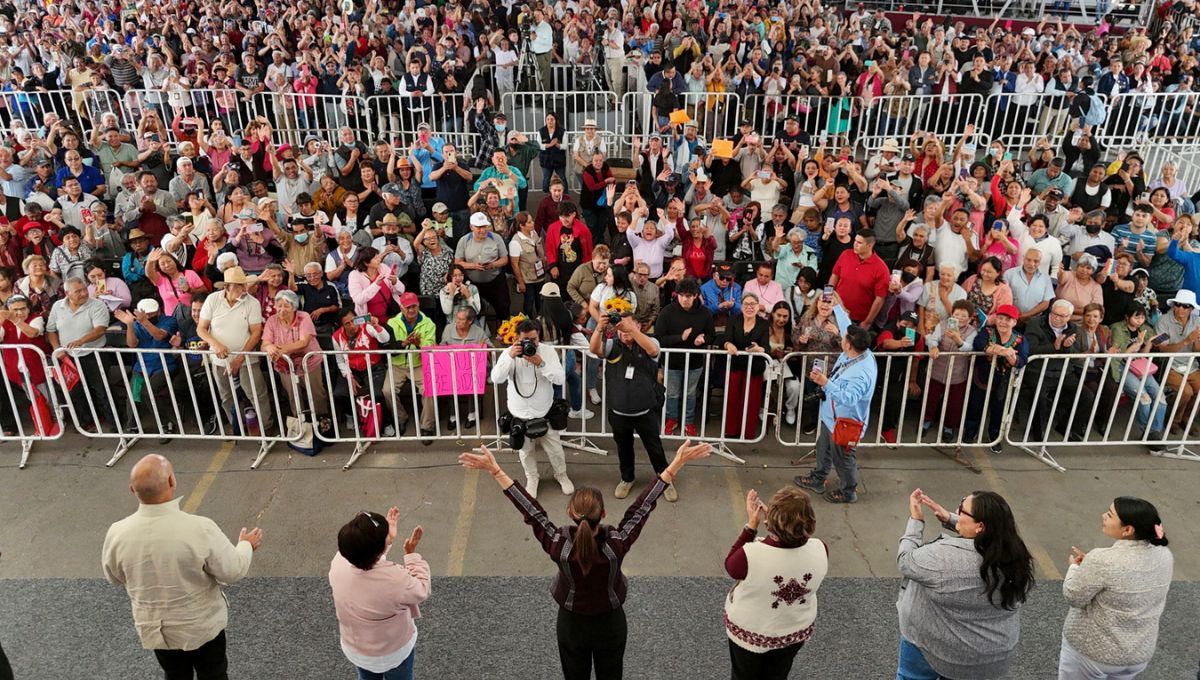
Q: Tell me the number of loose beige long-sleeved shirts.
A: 1